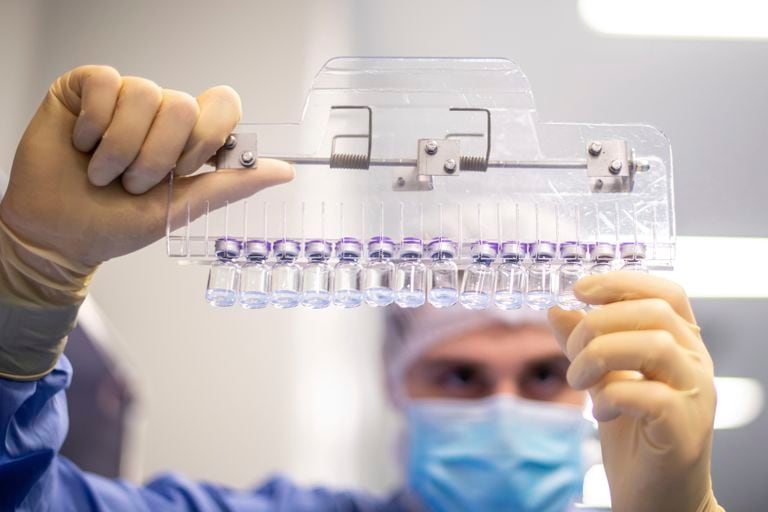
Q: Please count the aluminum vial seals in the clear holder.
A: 14